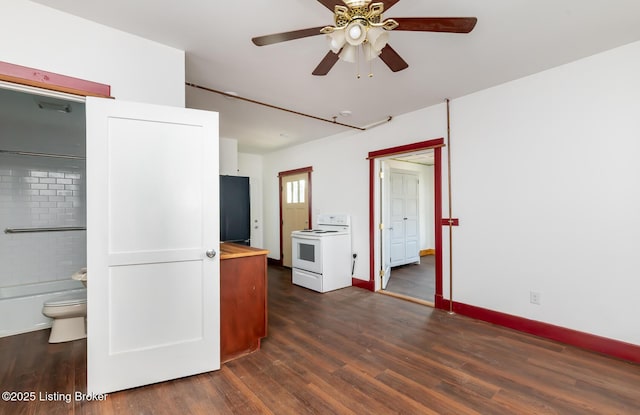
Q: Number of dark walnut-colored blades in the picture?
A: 6